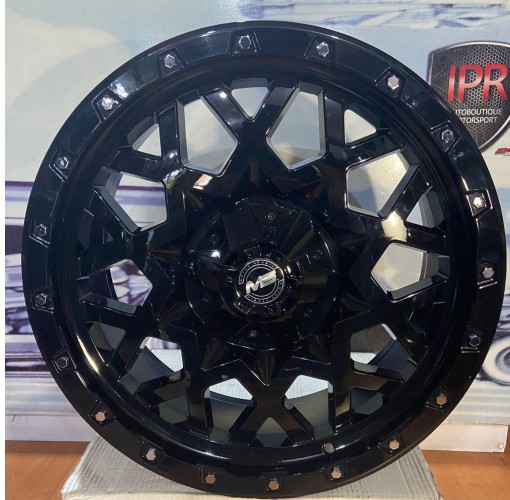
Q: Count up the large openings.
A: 10